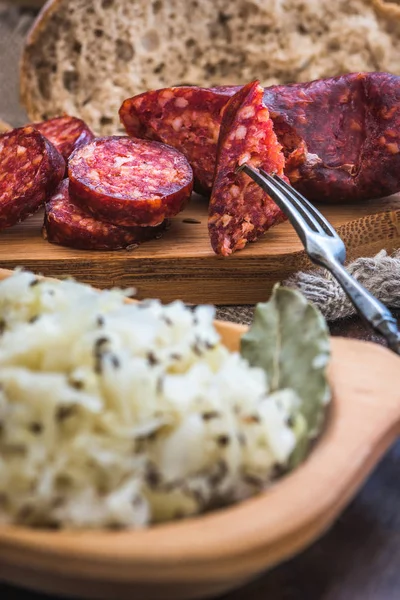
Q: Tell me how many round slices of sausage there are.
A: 4